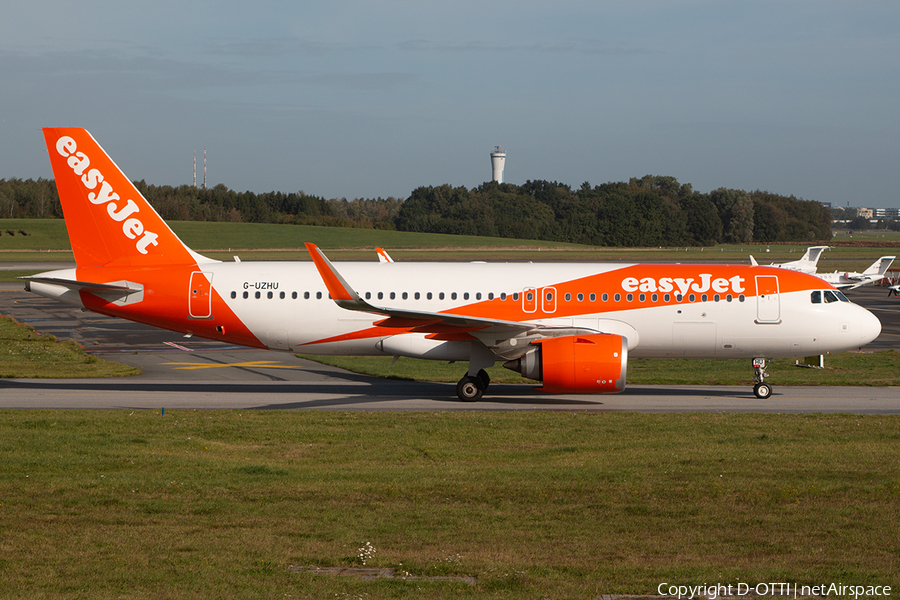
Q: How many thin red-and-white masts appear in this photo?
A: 2